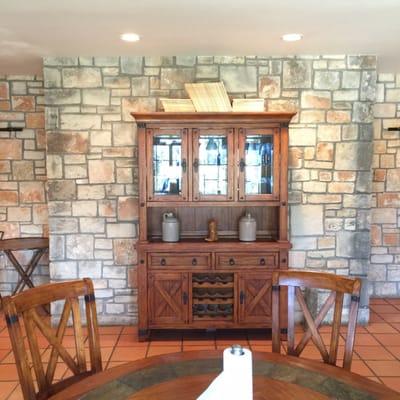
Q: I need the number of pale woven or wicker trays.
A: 3